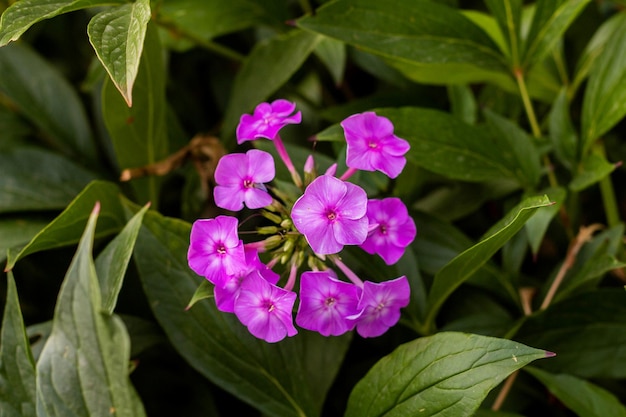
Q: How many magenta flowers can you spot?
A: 10